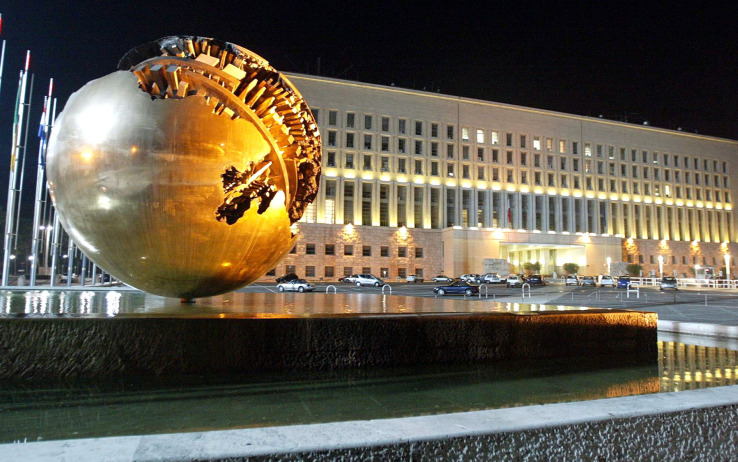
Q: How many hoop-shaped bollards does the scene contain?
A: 5